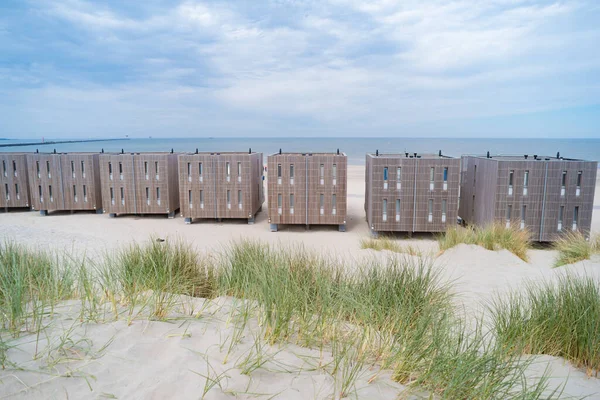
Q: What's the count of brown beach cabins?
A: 7